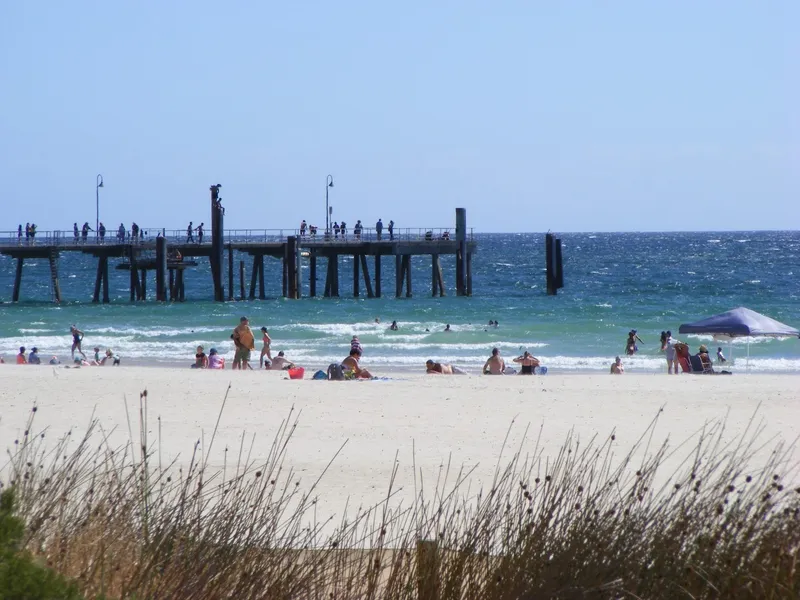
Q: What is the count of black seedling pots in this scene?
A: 0